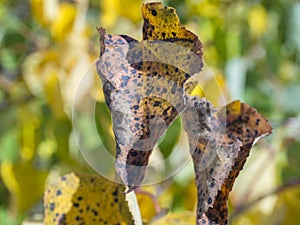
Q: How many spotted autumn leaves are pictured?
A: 3